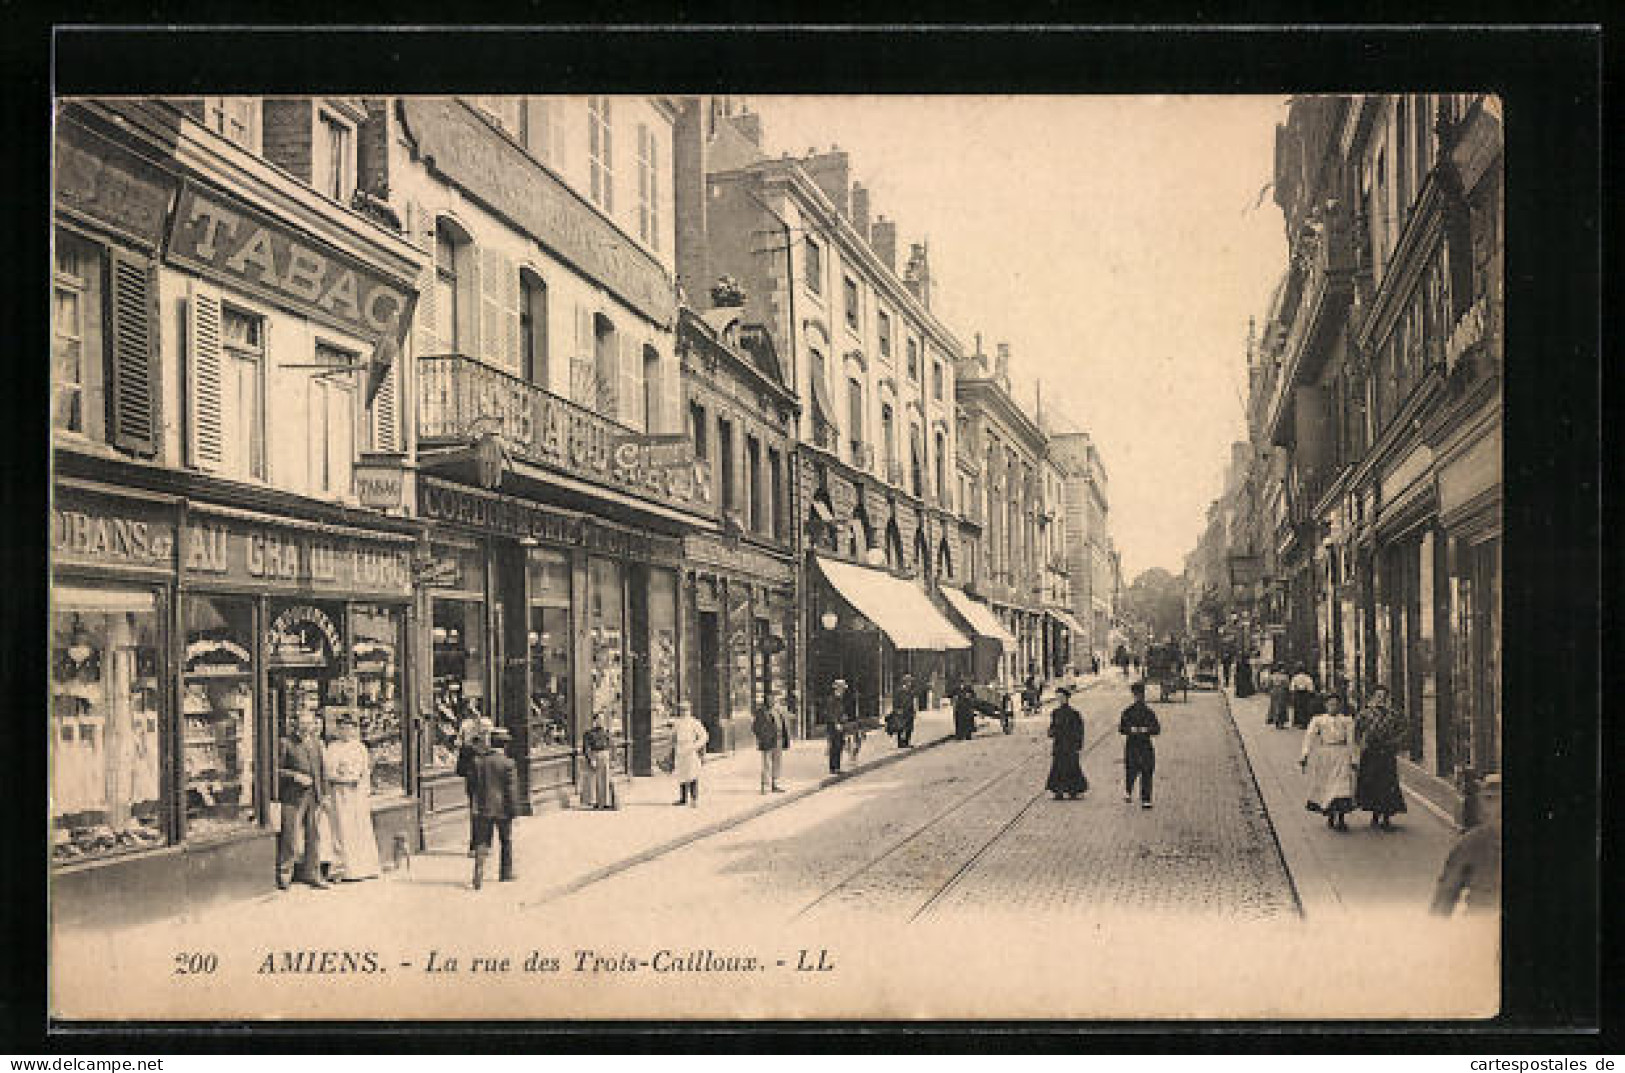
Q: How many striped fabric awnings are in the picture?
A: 0